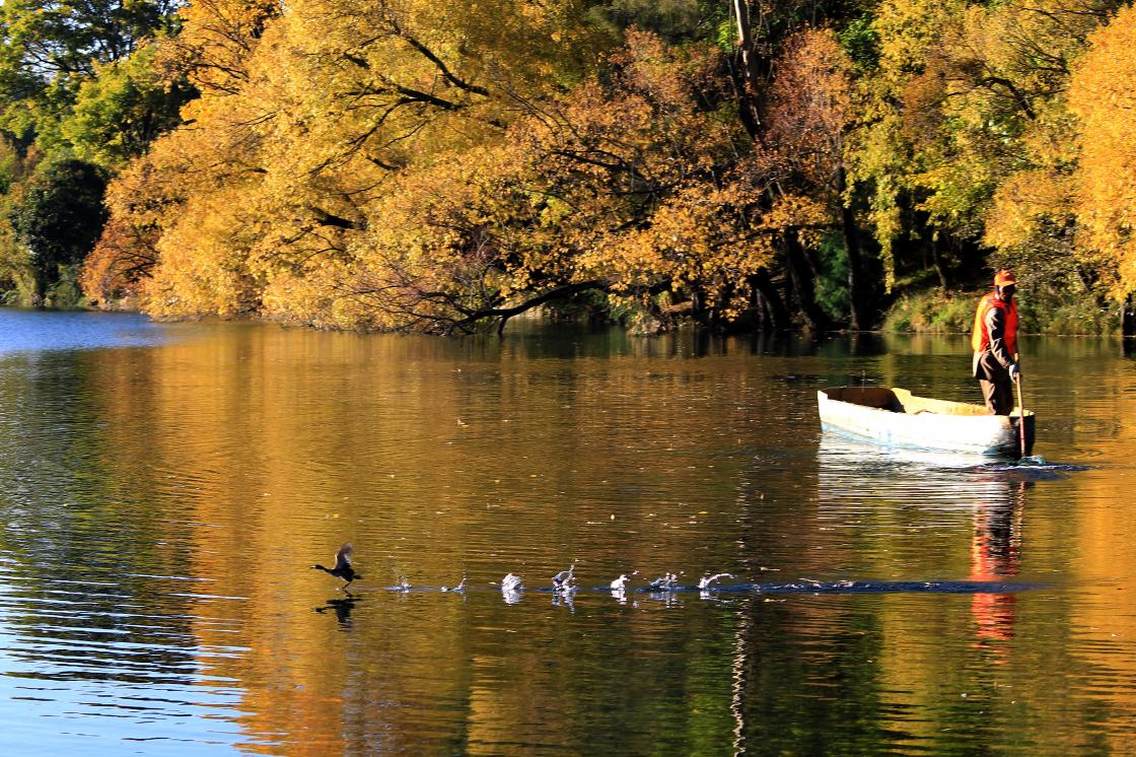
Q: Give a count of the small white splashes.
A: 7